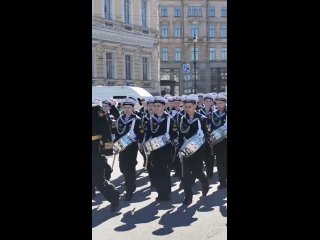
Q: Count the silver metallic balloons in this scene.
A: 0